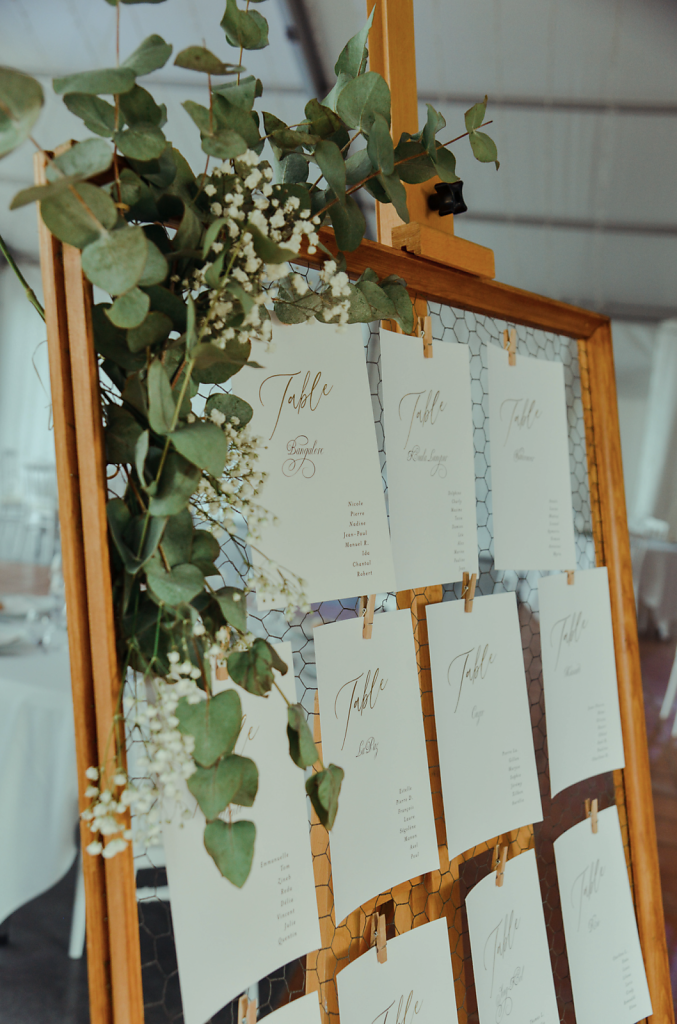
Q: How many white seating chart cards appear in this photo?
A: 11